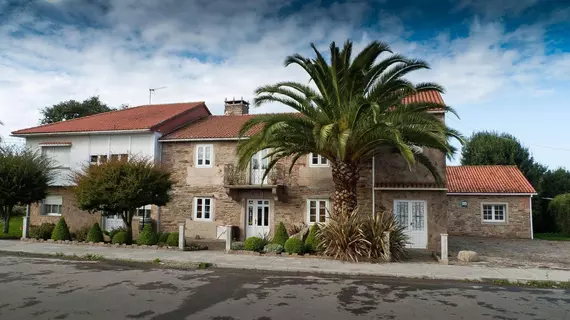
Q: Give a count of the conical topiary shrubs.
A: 5